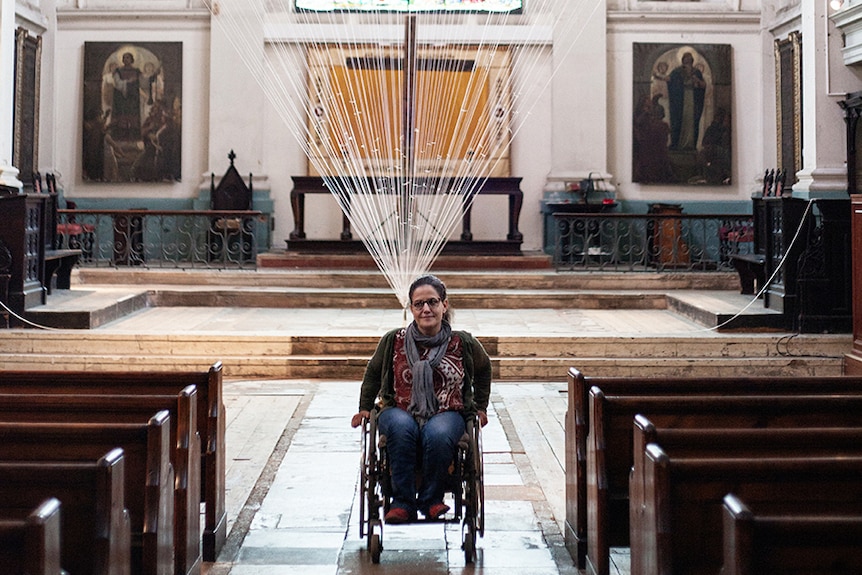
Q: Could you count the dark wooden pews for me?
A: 10